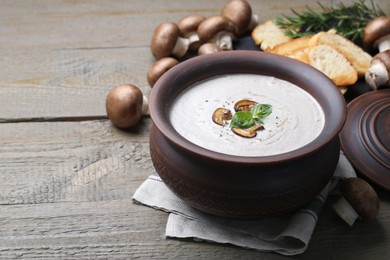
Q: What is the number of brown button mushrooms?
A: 10